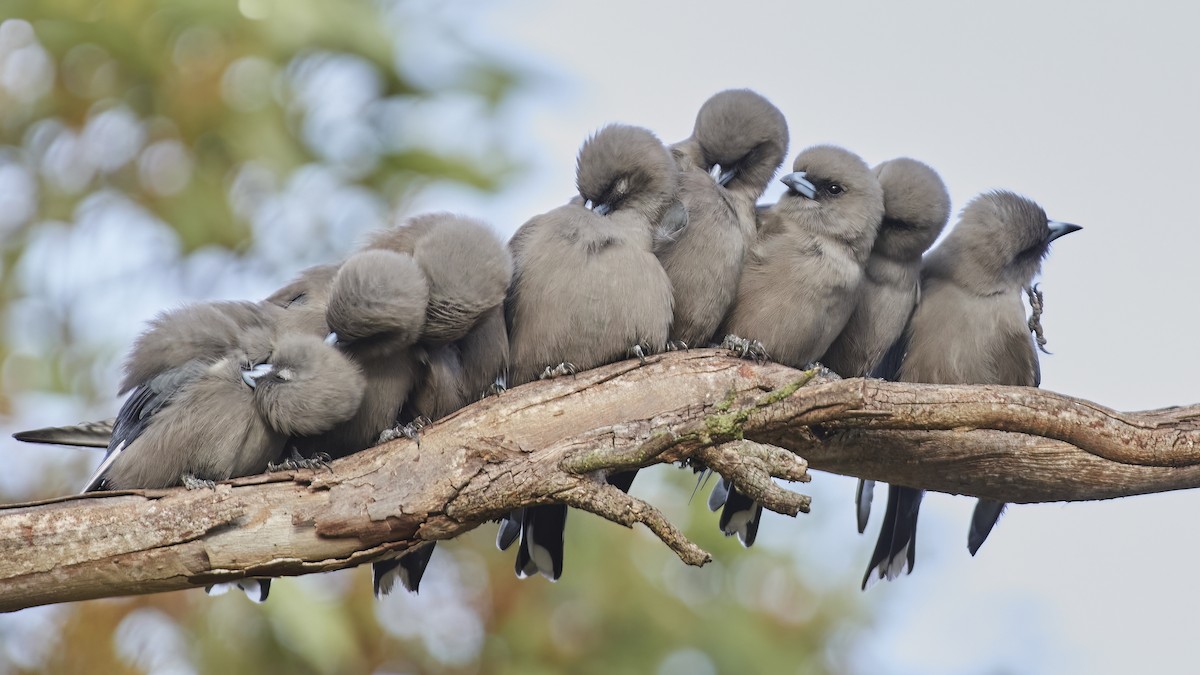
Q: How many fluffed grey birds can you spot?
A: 8